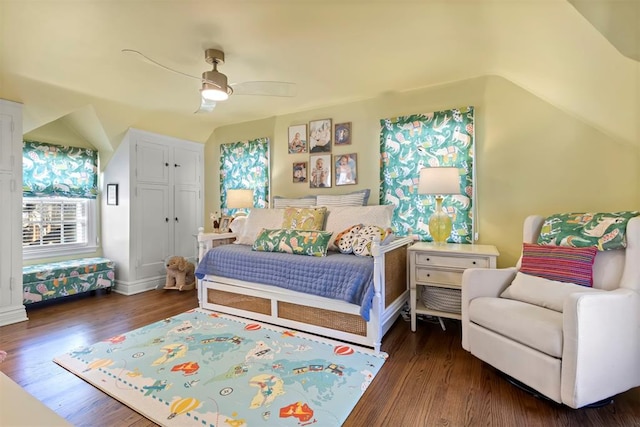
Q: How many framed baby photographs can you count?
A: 6